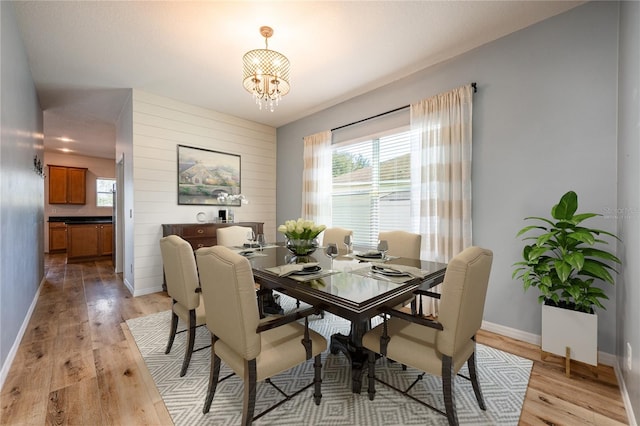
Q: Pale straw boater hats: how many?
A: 0